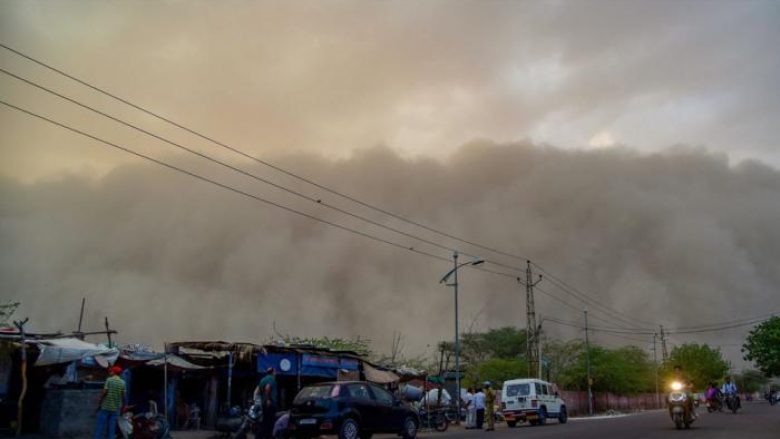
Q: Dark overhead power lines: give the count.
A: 3